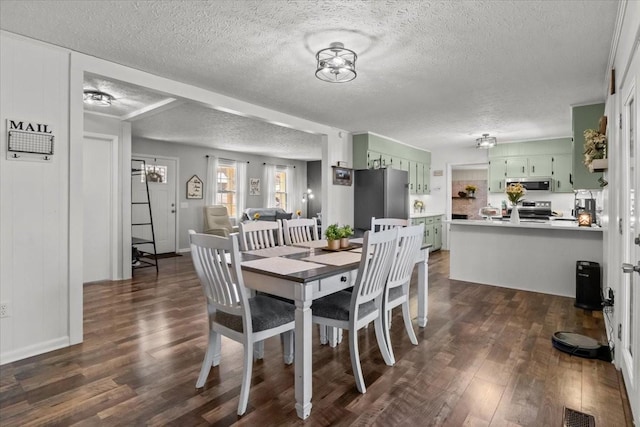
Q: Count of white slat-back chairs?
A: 6